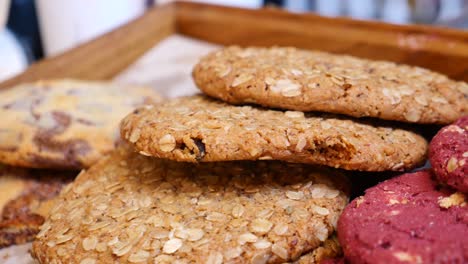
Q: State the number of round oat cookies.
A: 3